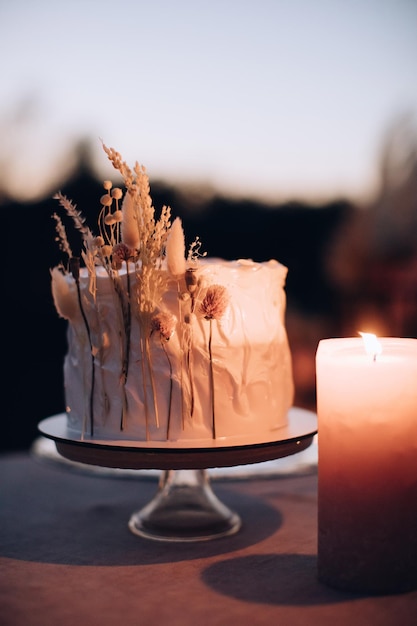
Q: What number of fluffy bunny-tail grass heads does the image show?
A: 3